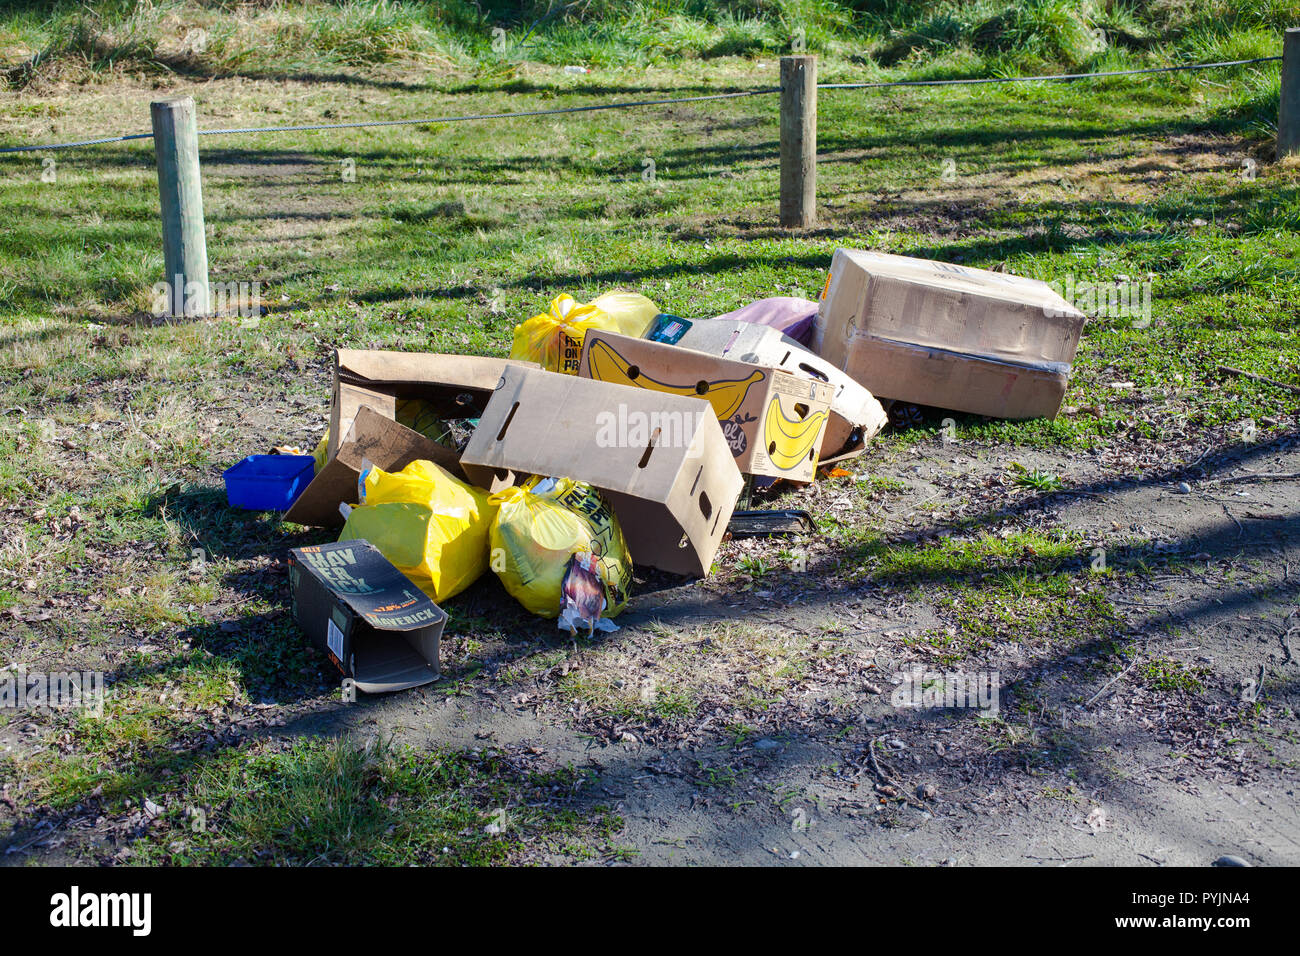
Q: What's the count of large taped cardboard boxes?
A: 1